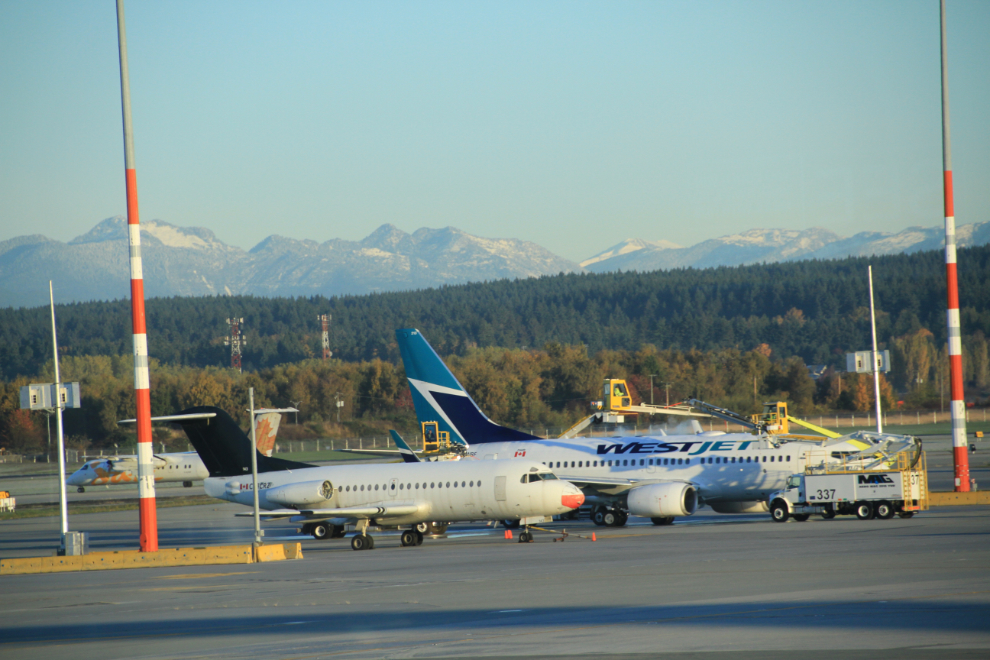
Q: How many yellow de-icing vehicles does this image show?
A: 3